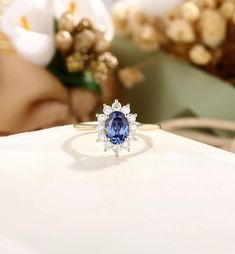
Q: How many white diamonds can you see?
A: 12